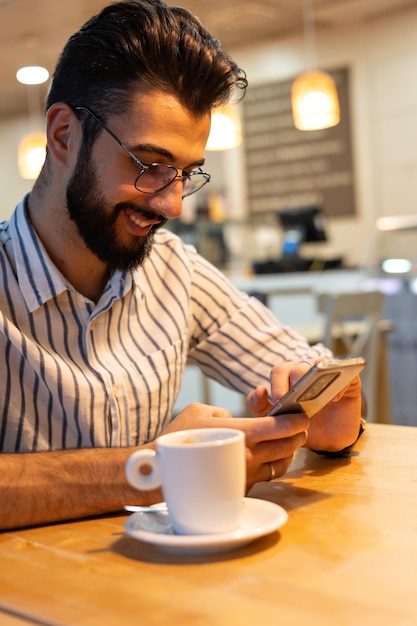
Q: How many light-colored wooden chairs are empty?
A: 1